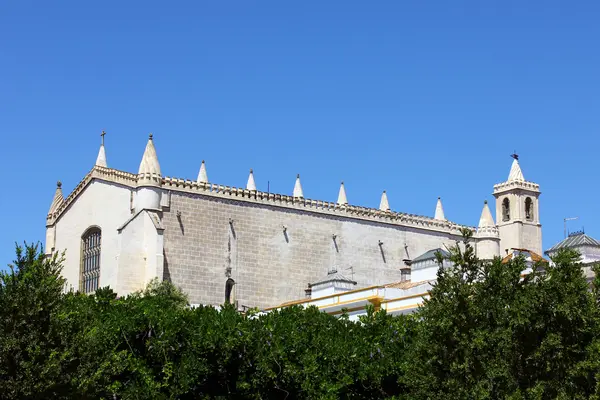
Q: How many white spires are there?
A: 11